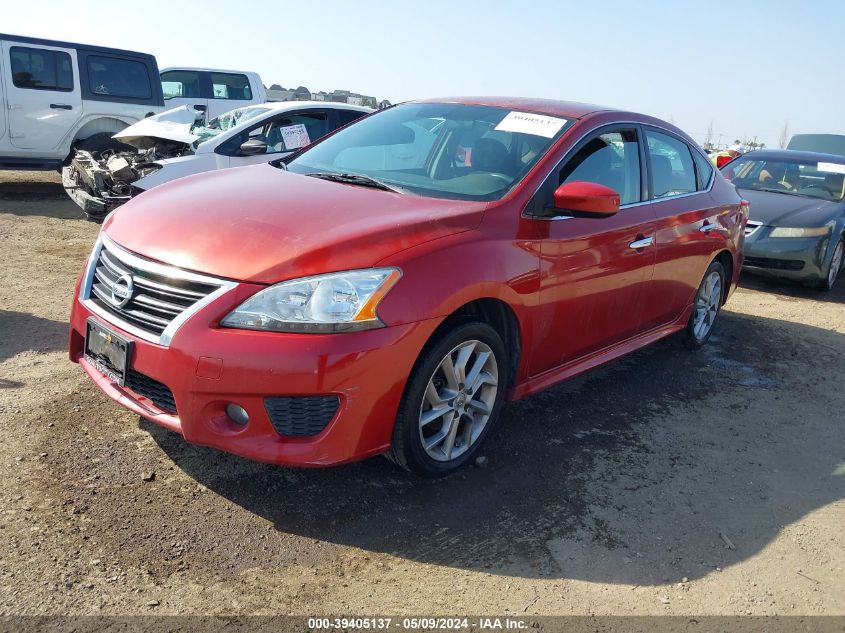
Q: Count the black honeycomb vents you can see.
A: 2